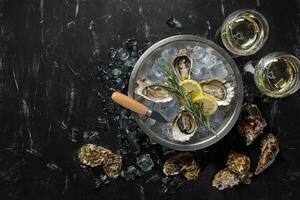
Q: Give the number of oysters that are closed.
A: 8